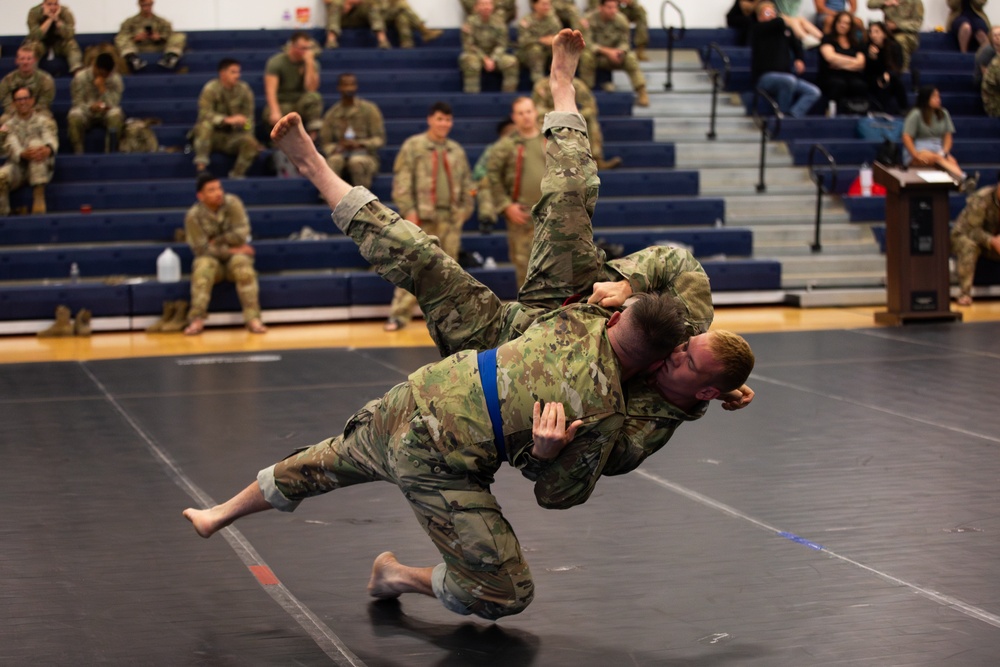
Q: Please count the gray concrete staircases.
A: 1